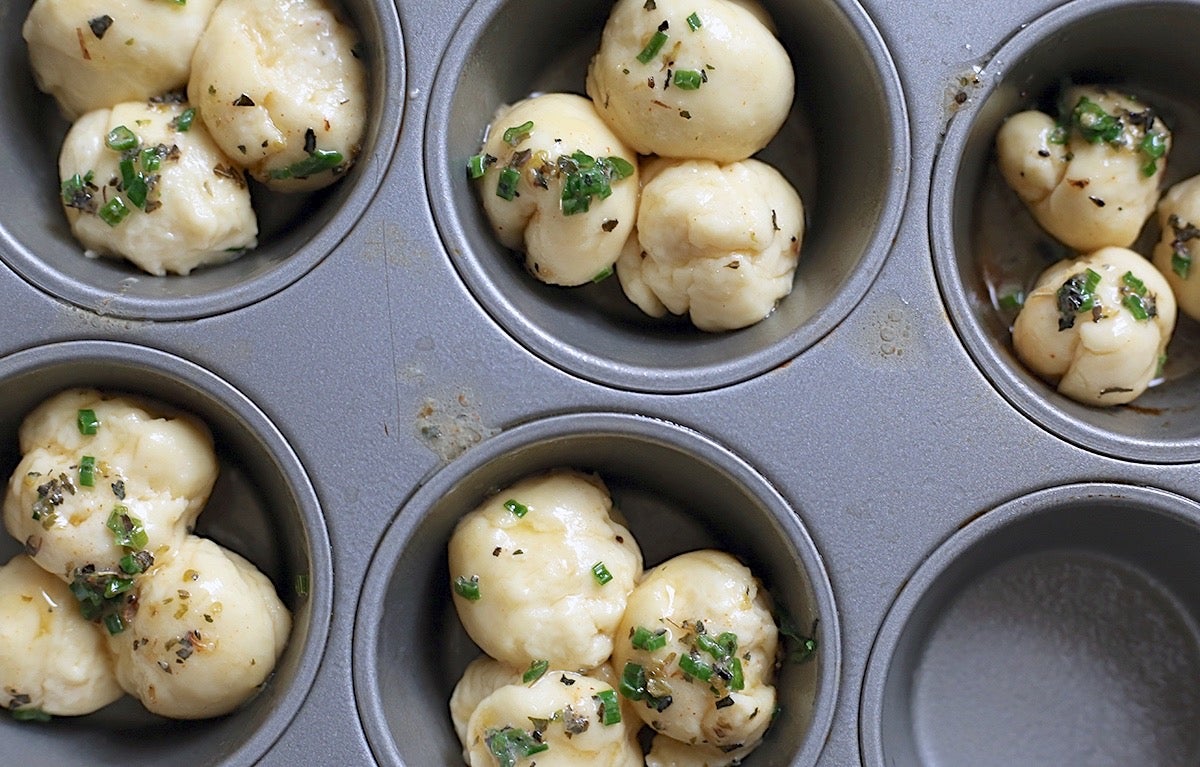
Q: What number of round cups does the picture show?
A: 6